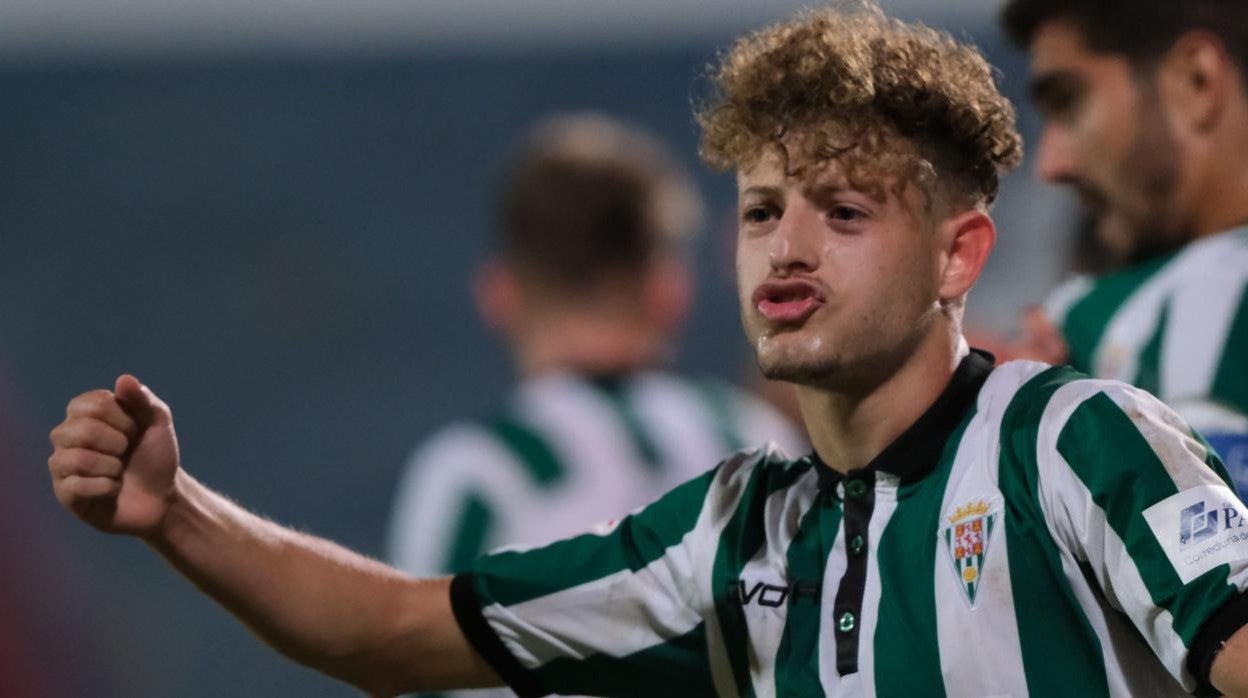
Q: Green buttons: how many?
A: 3